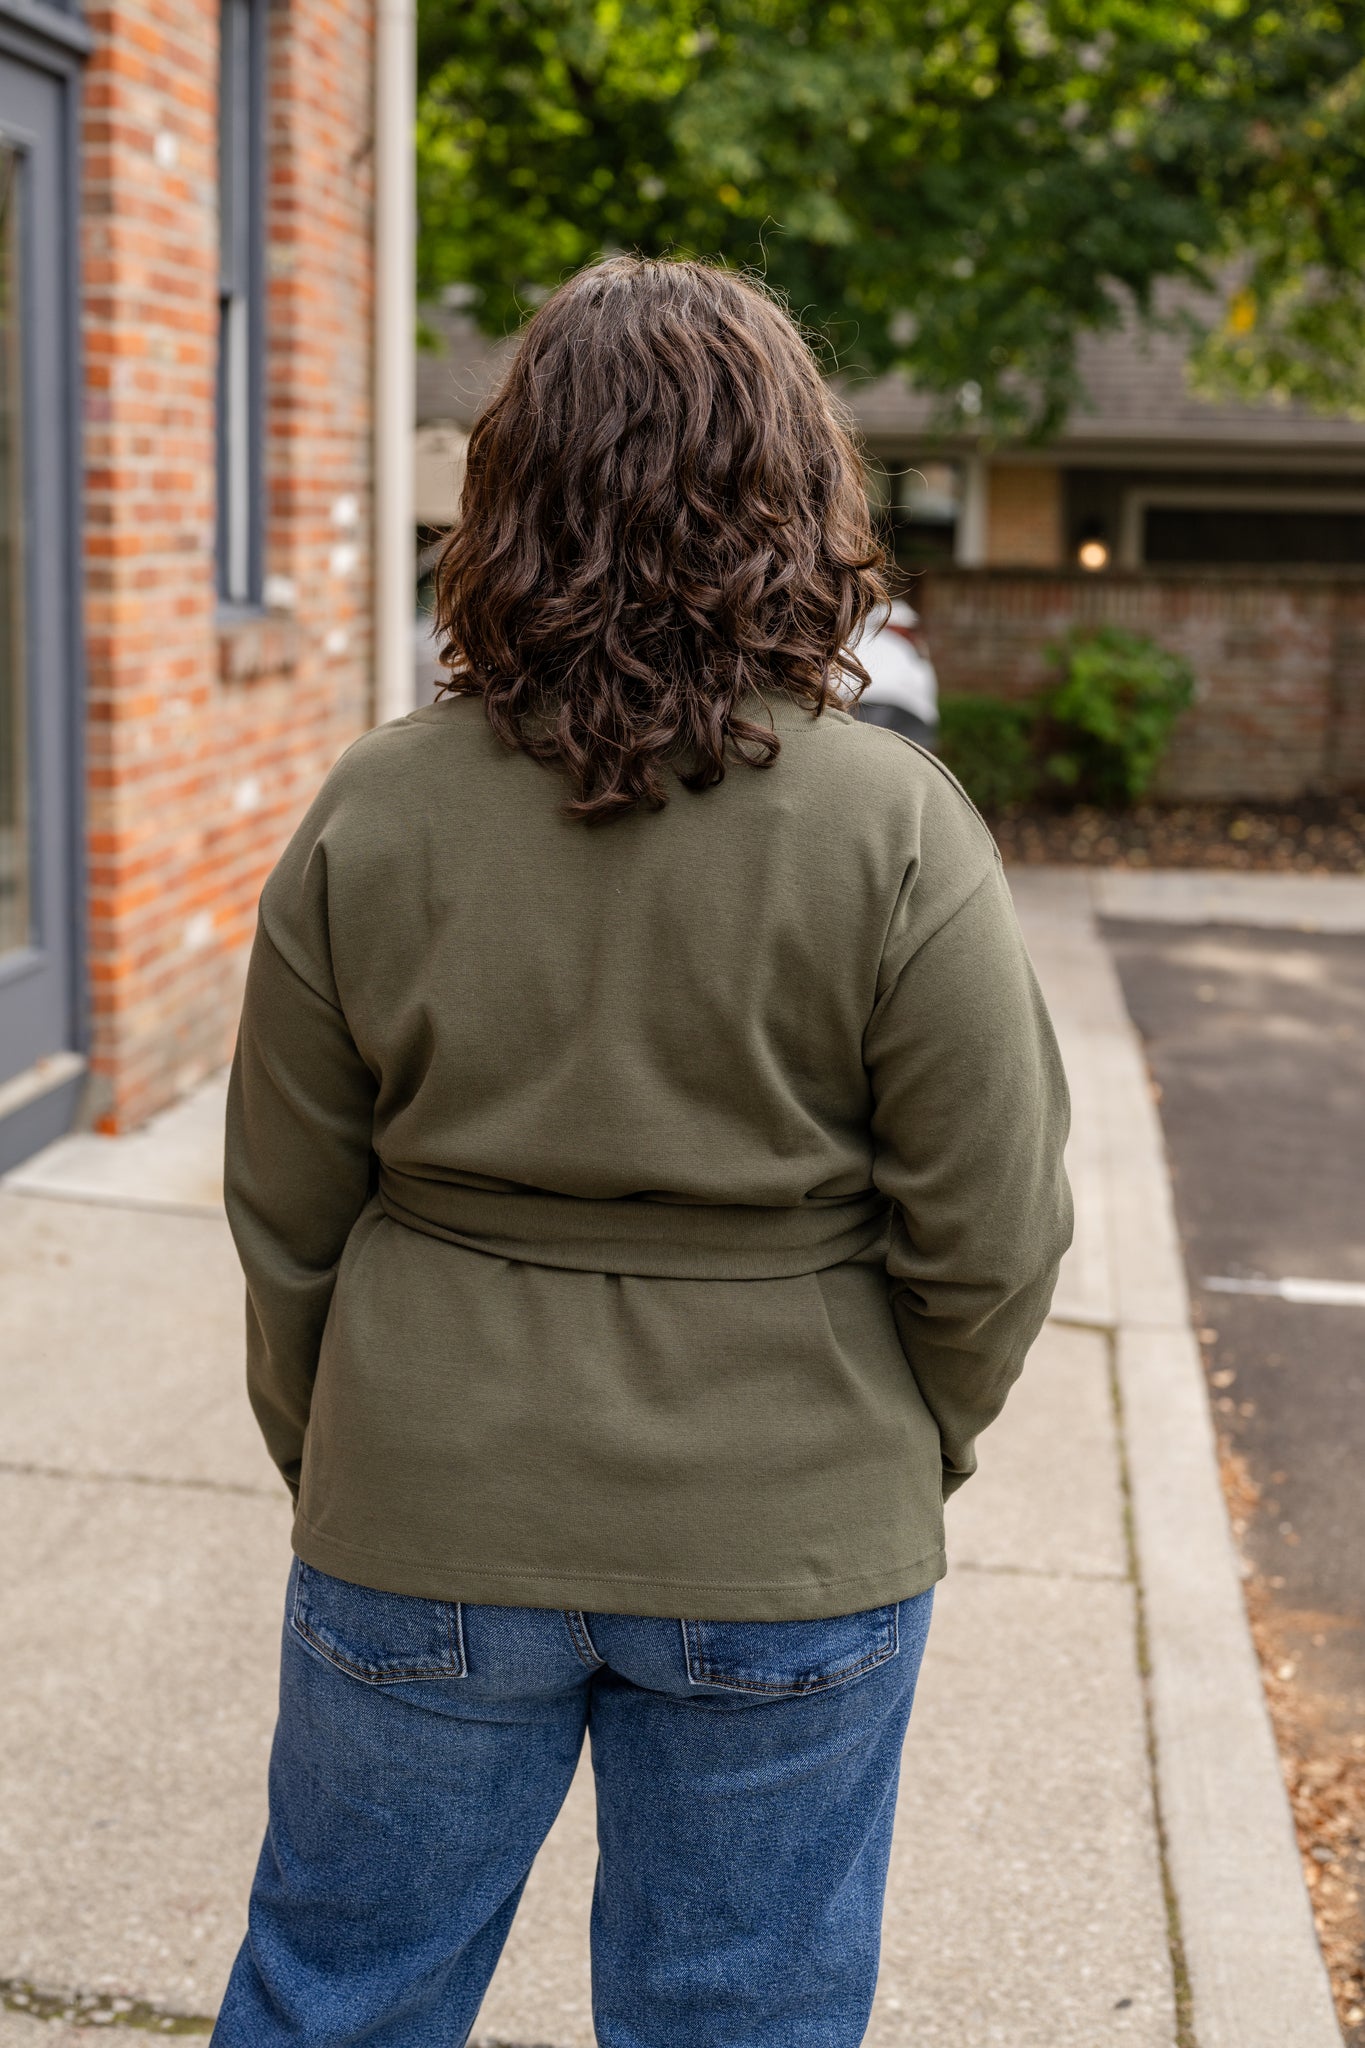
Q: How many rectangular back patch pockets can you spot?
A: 2